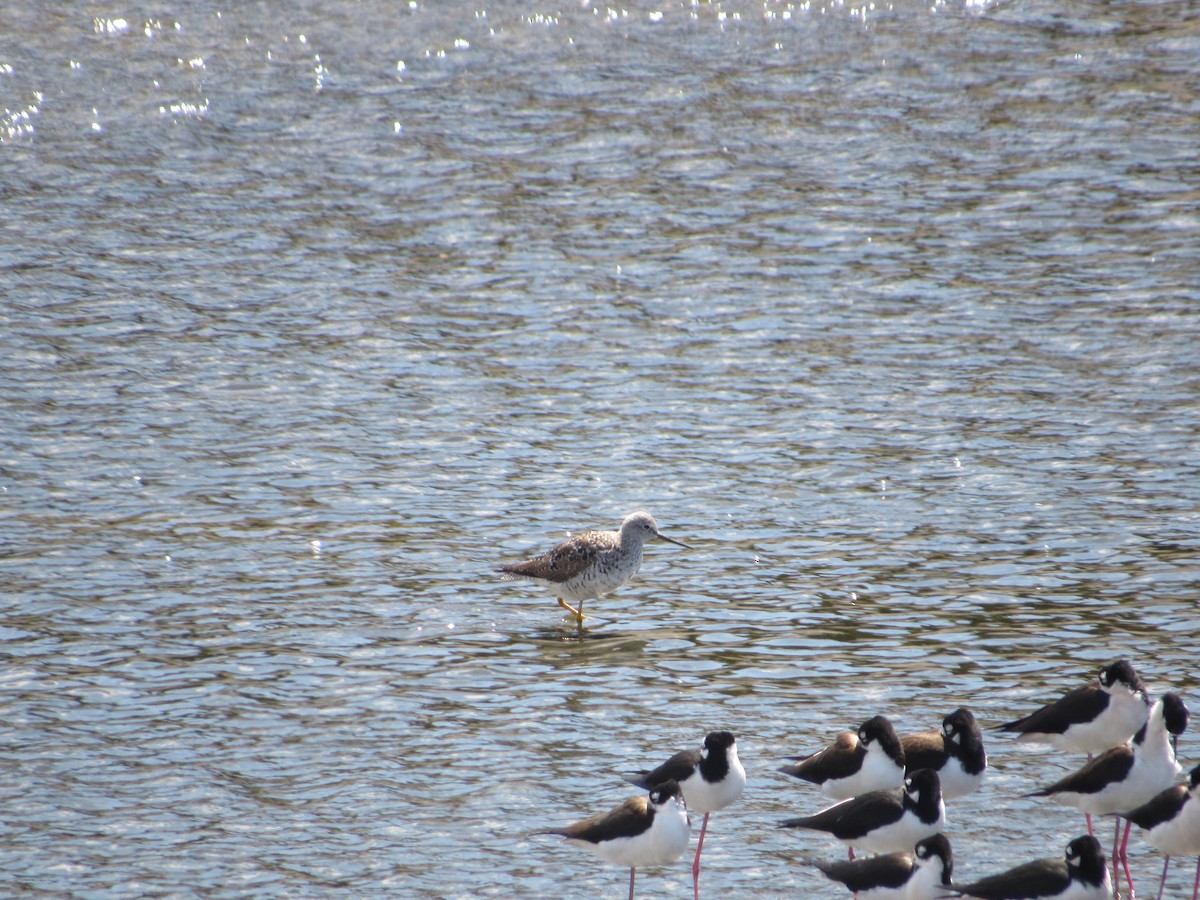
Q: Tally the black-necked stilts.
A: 10